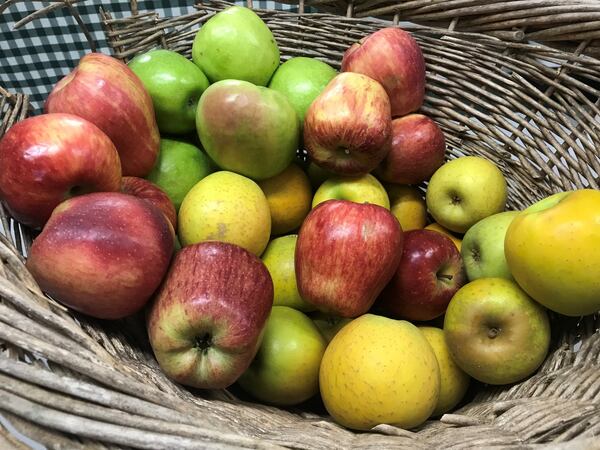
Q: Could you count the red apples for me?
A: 10